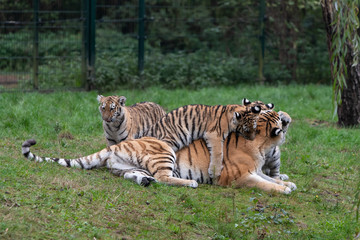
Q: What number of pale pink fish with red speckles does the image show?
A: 0